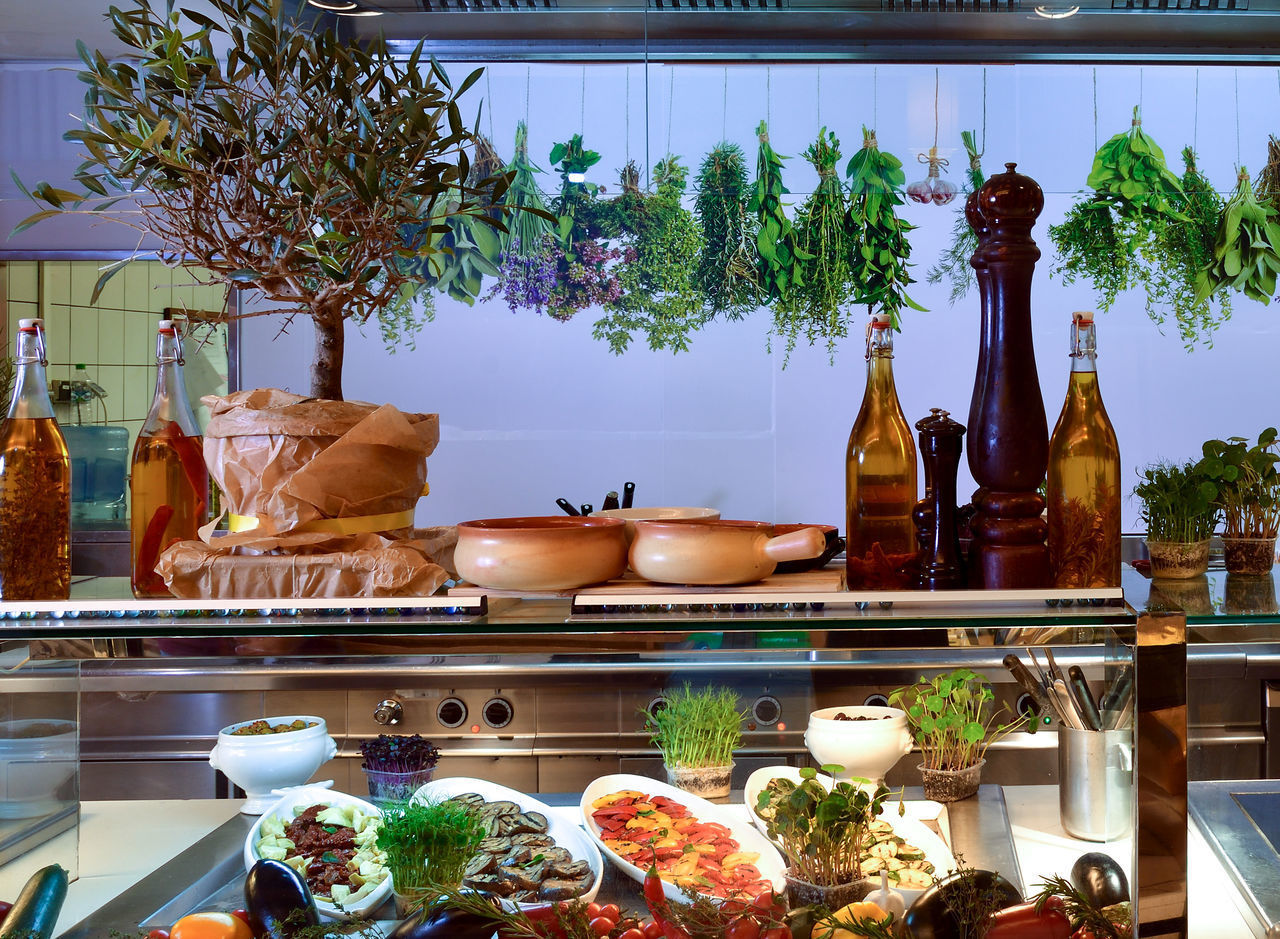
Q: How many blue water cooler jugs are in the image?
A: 1